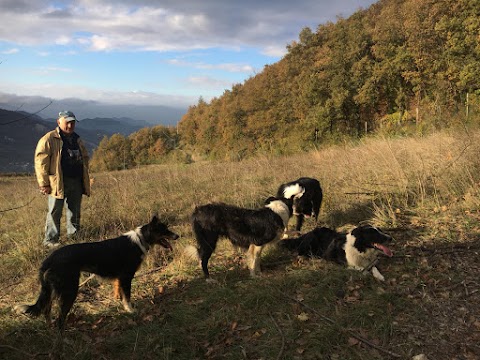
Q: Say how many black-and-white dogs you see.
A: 4